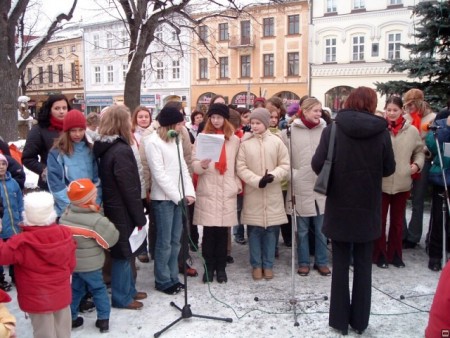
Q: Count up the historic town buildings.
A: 4